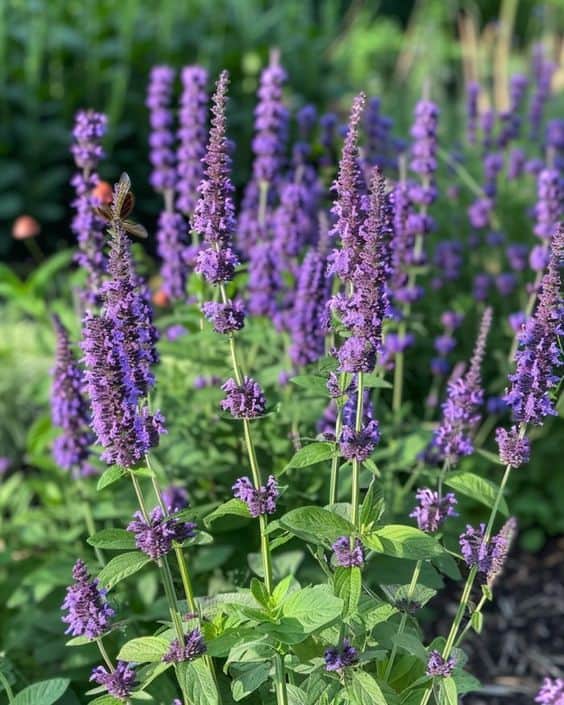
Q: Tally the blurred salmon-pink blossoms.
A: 3